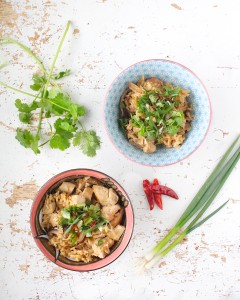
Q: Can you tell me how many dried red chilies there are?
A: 3